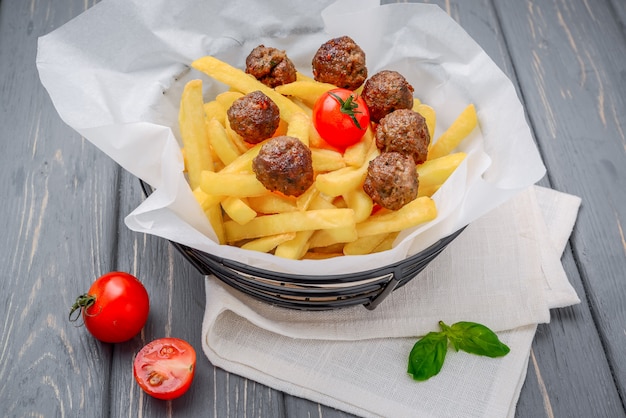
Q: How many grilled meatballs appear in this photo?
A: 7